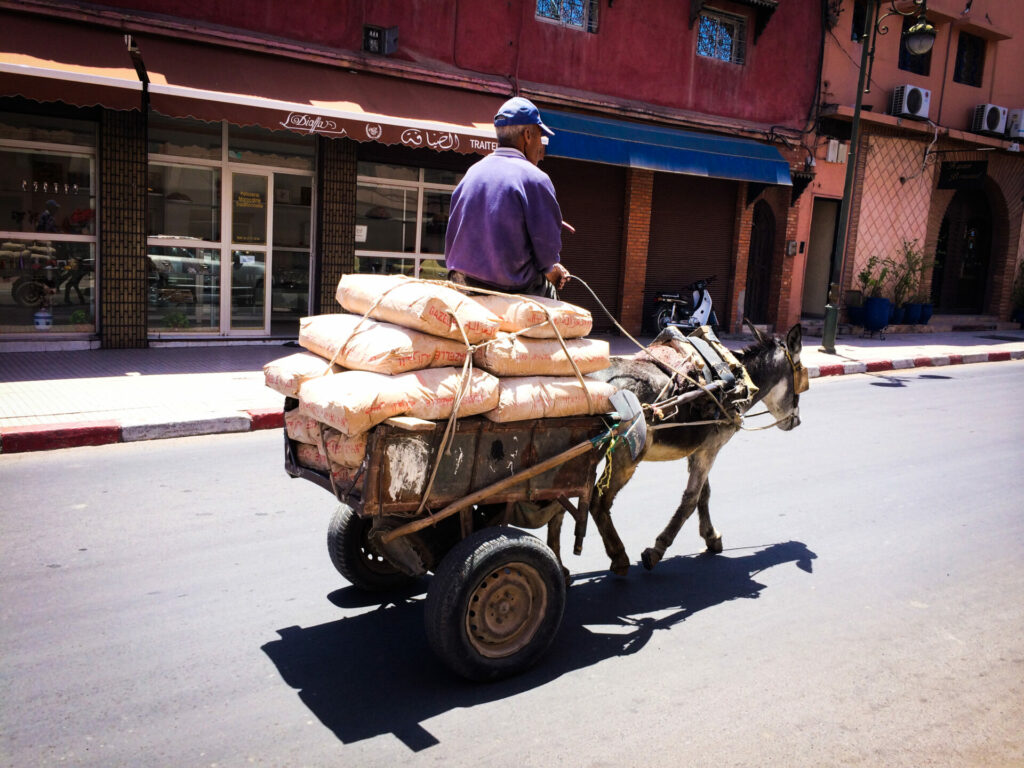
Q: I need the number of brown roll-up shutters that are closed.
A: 2